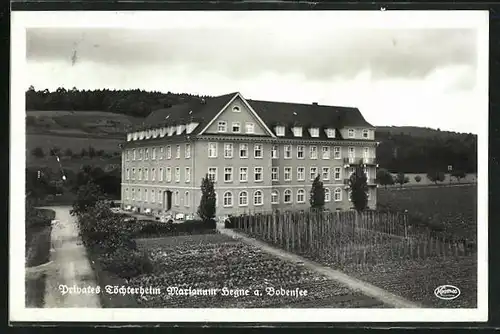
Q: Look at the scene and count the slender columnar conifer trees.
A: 3